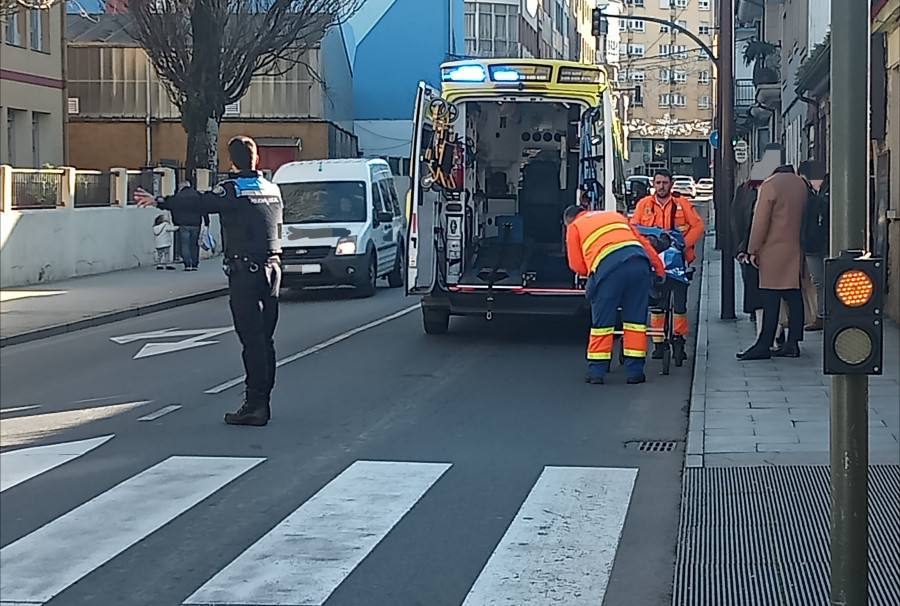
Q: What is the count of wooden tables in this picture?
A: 0